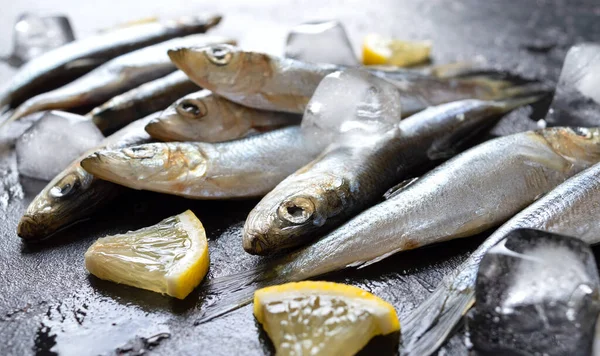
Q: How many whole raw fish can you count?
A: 10